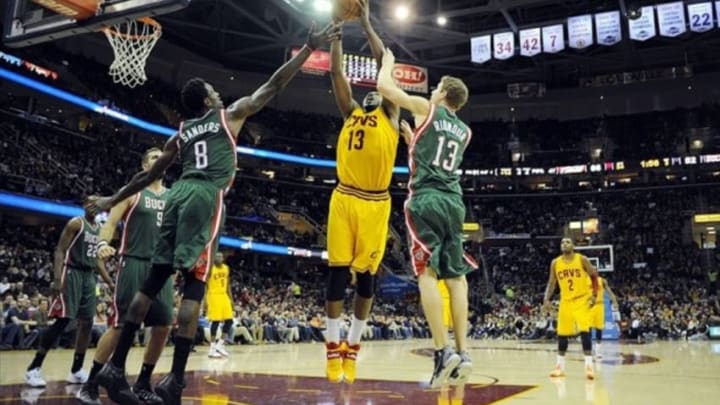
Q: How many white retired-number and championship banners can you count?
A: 9